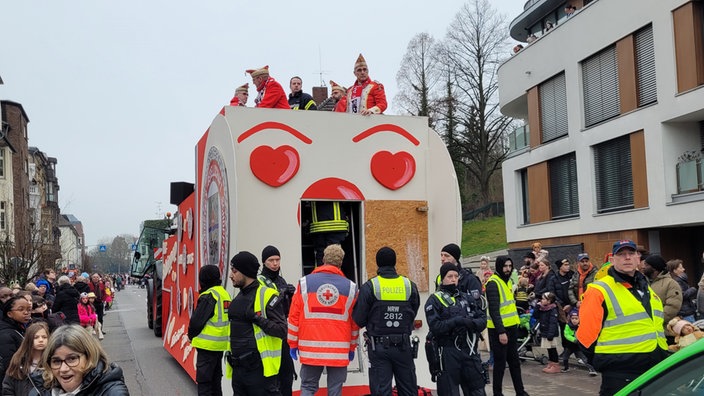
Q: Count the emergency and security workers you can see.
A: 11